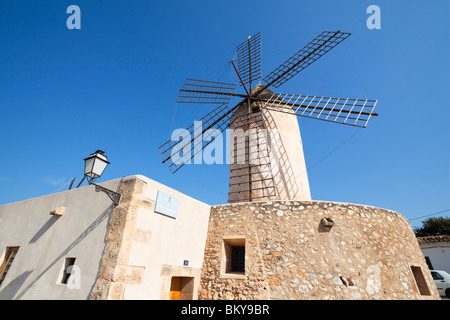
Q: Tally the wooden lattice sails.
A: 6